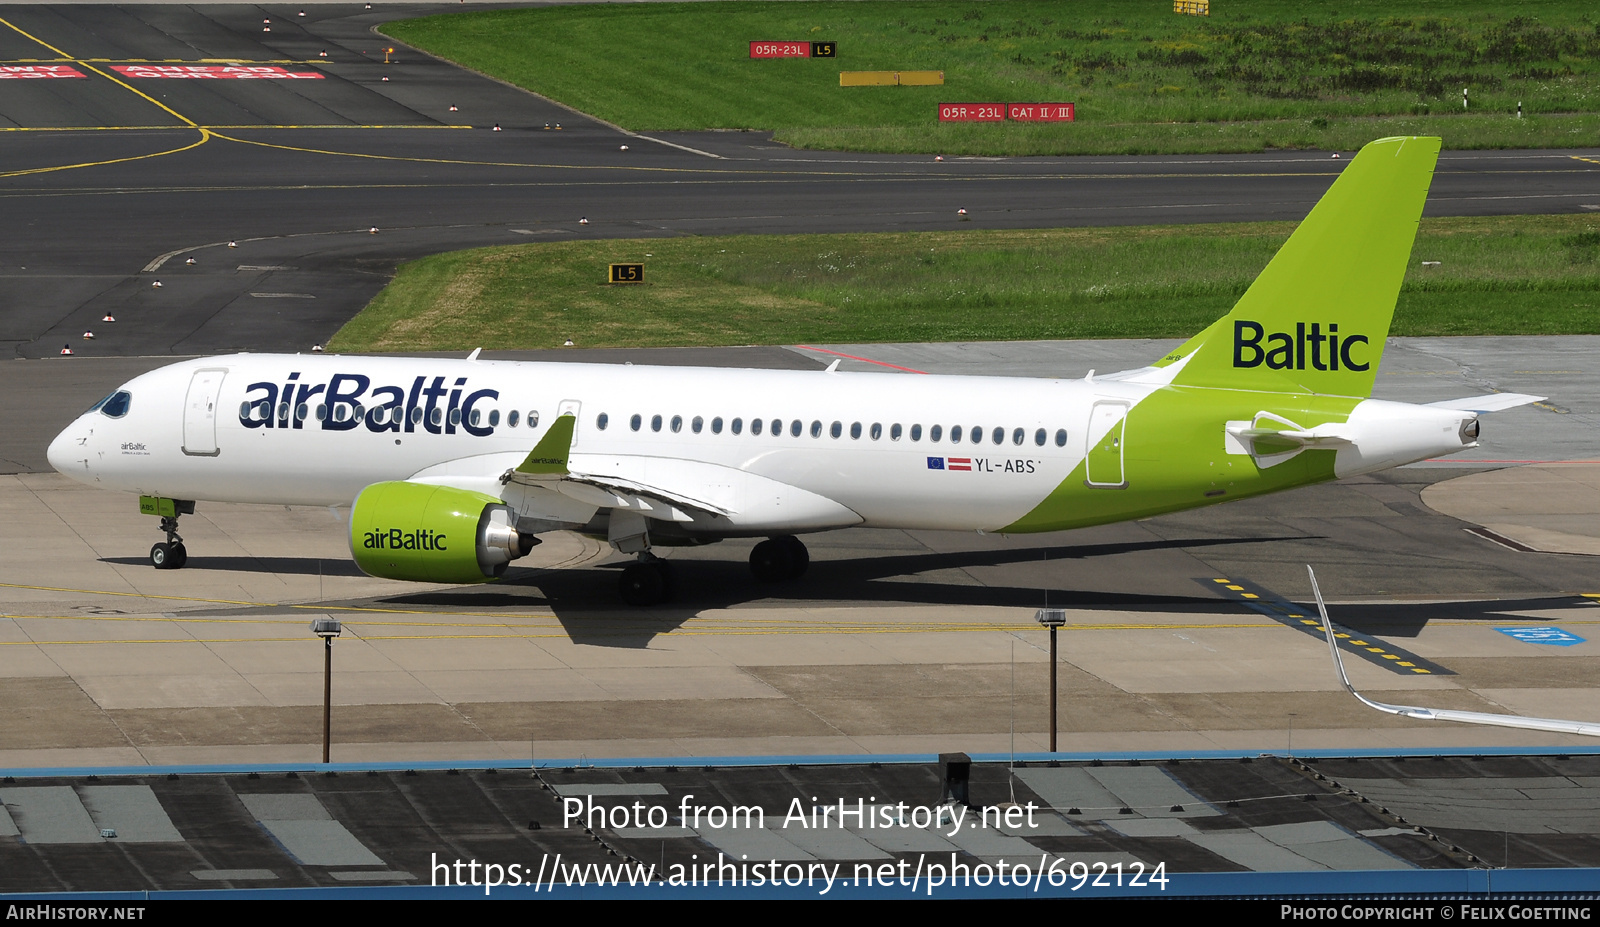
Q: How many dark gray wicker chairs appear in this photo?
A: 0